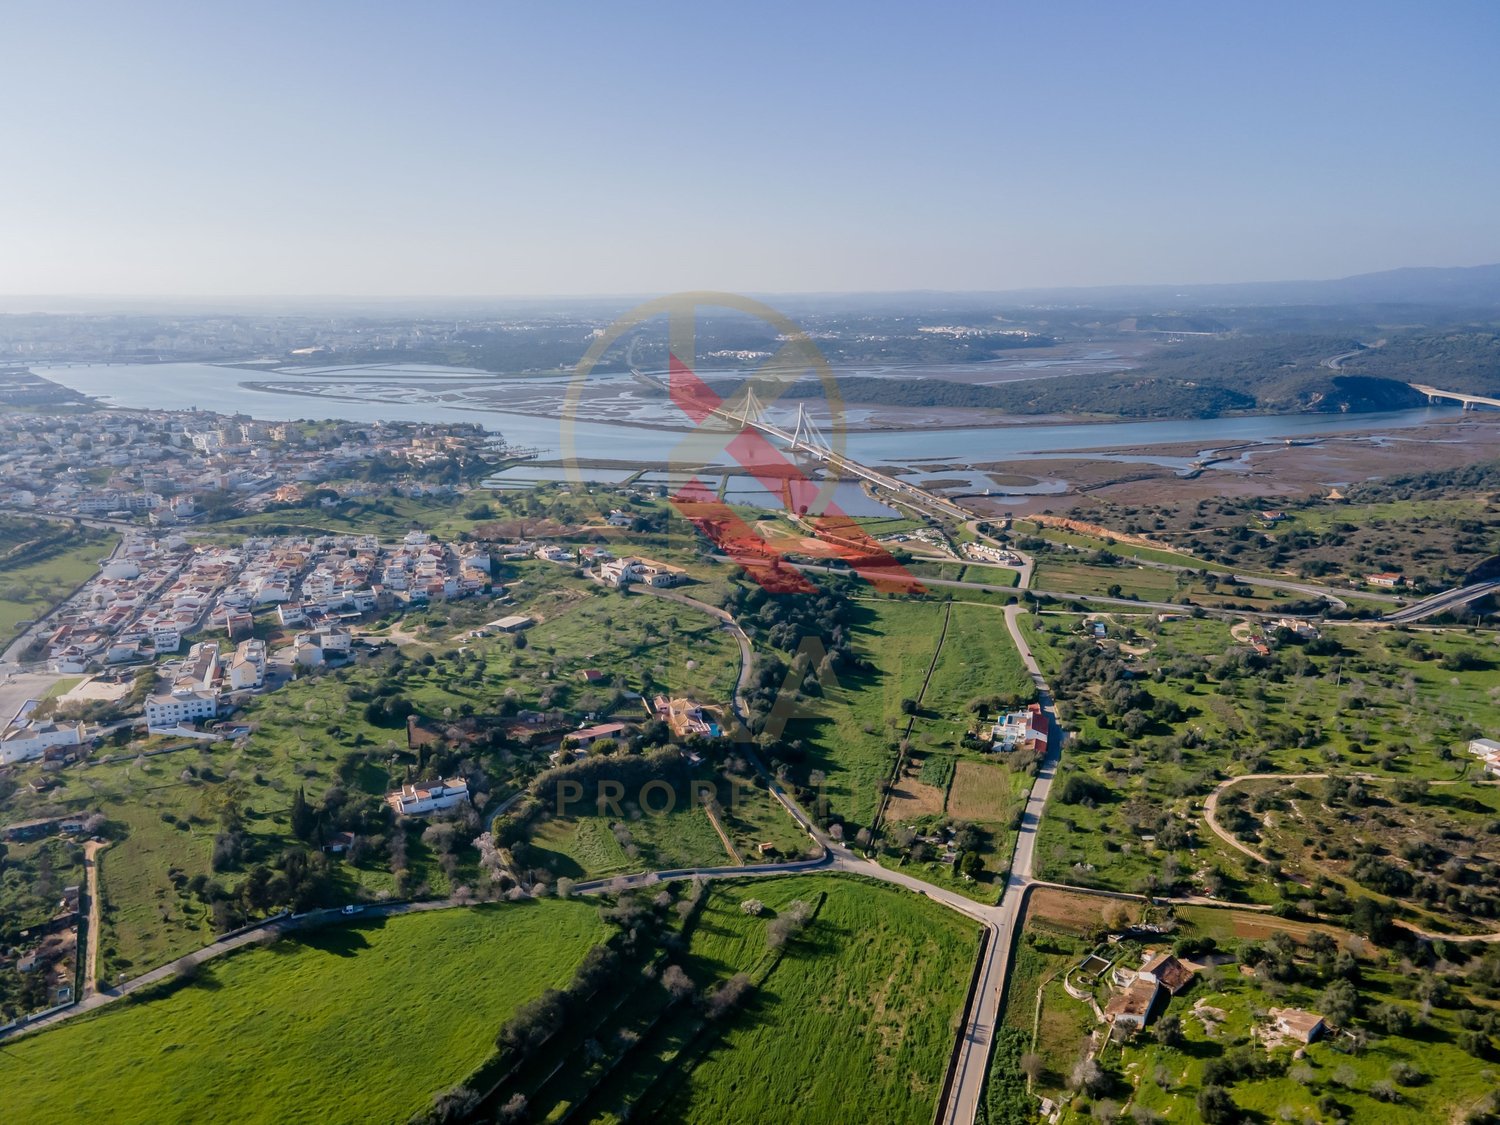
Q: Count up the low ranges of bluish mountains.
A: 1